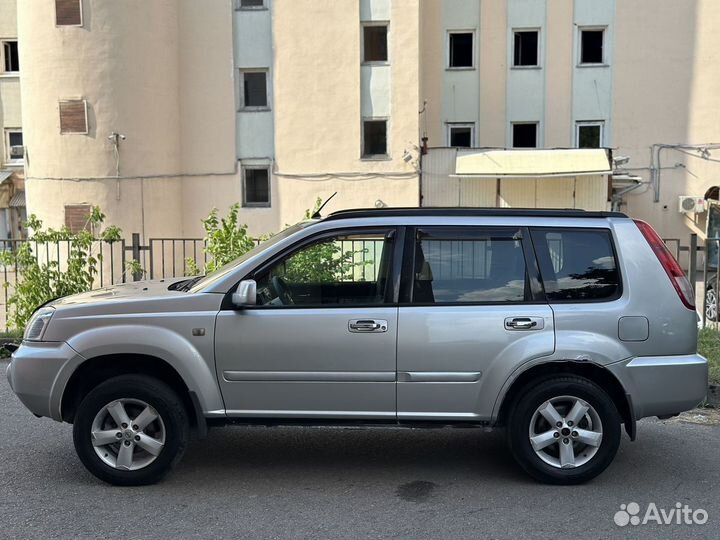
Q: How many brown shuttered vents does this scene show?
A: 3